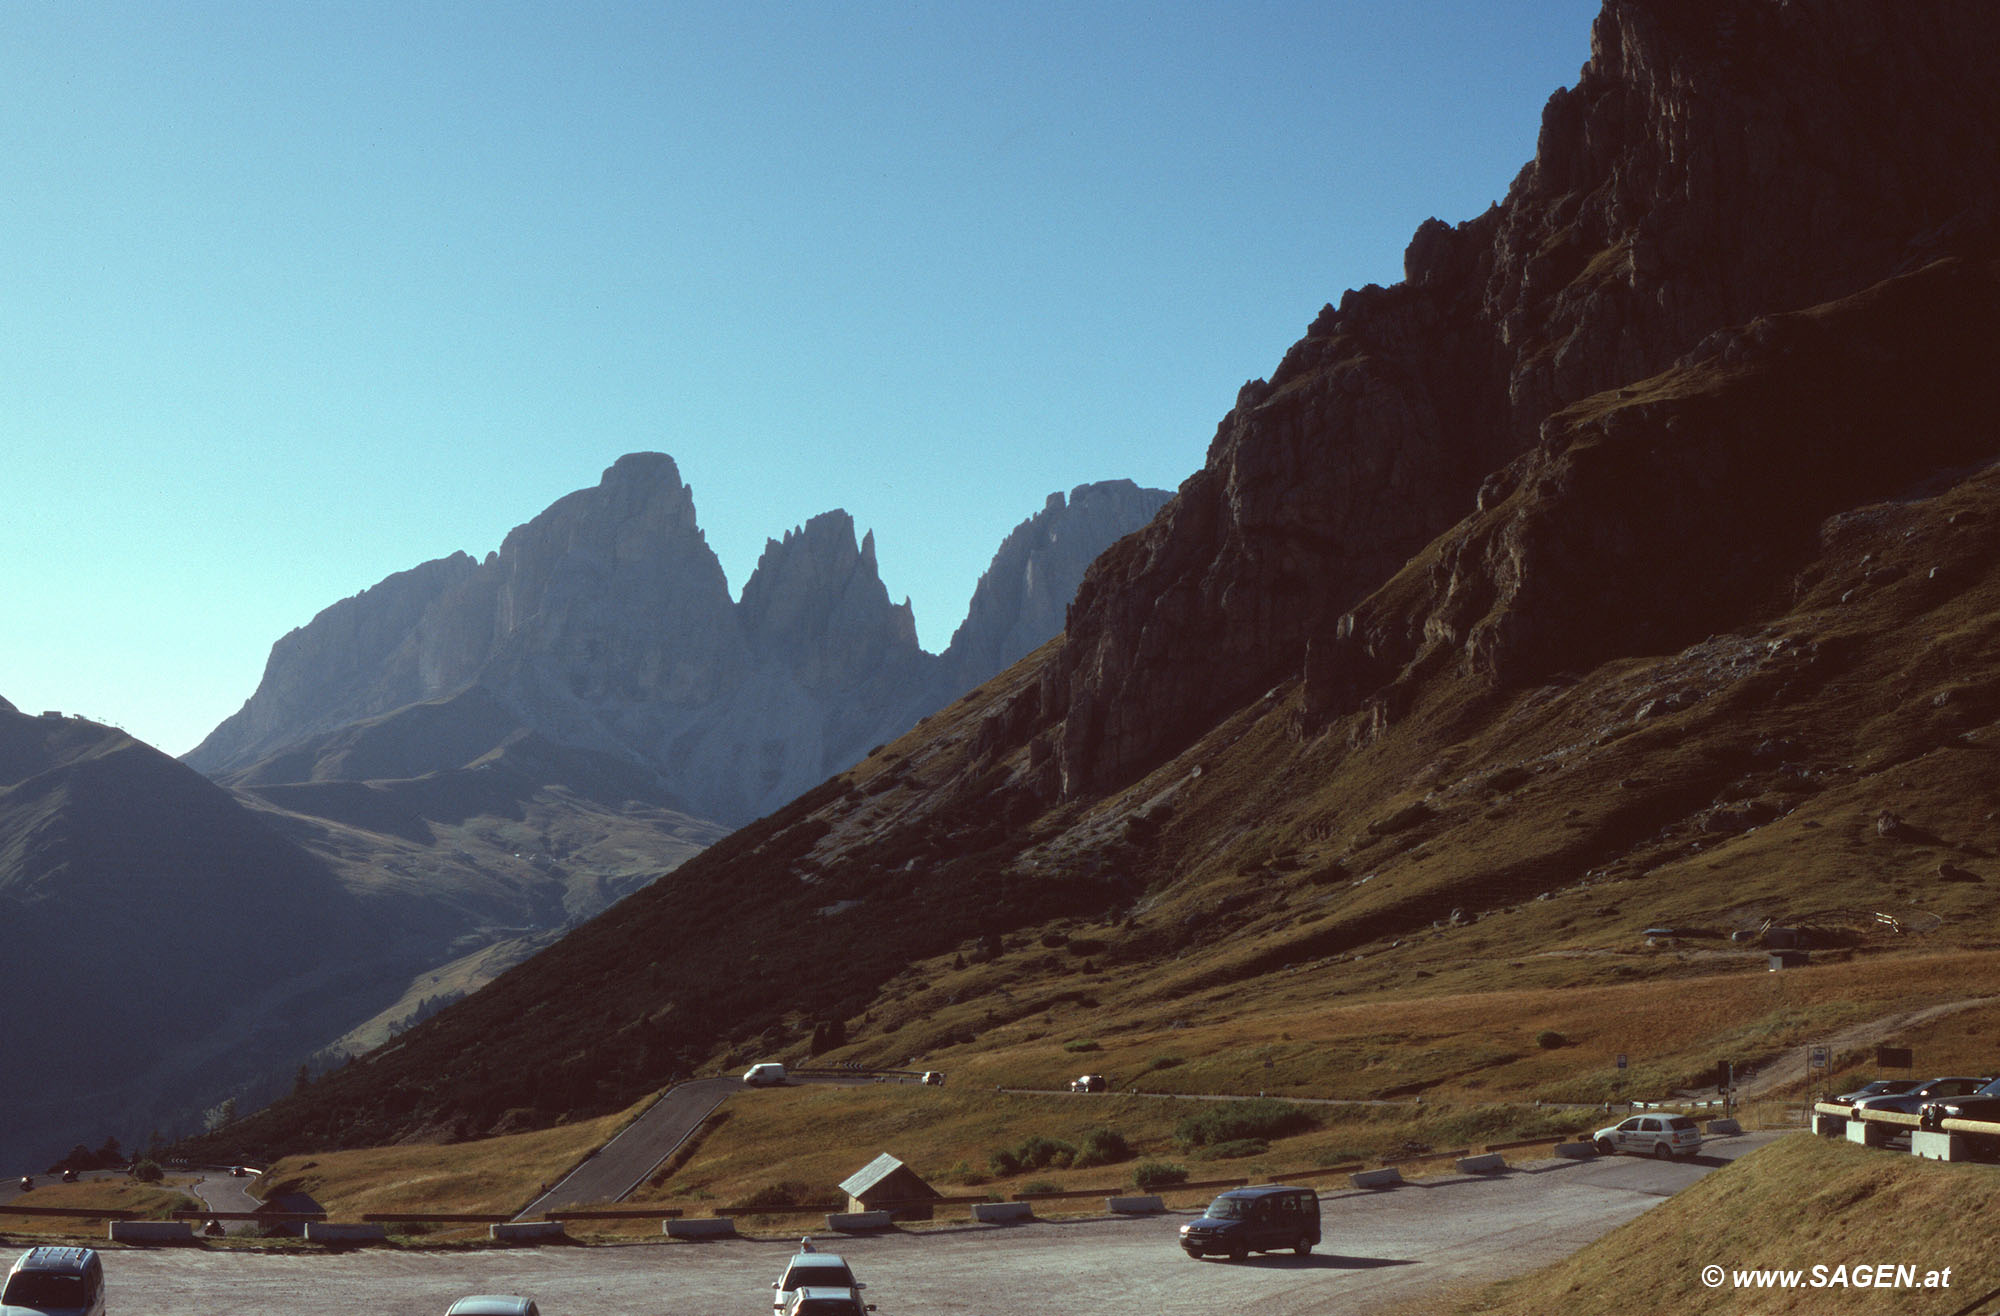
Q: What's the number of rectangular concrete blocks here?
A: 14